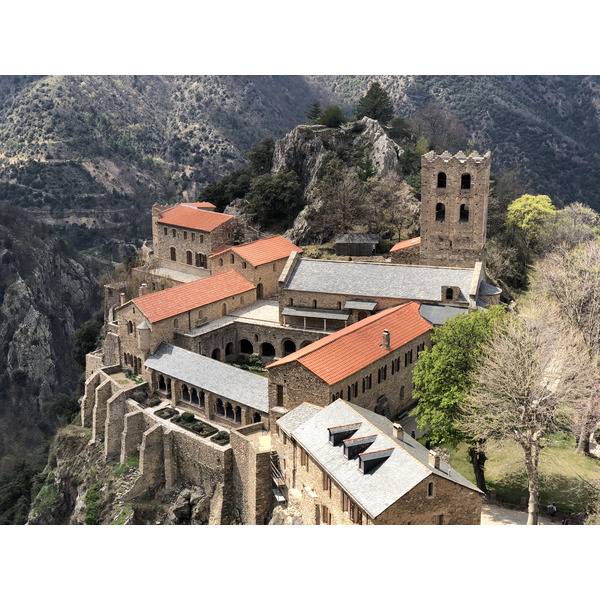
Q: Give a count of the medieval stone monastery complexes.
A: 1